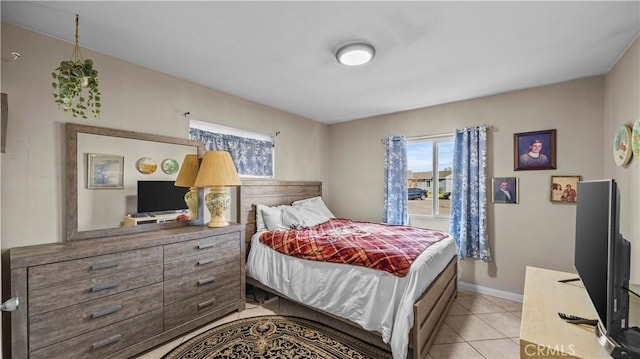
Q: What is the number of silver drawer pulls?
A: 8